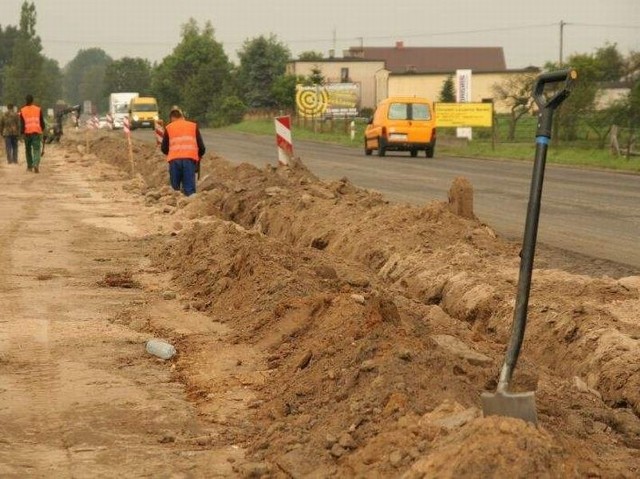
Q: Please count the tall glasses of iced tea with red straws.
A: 0